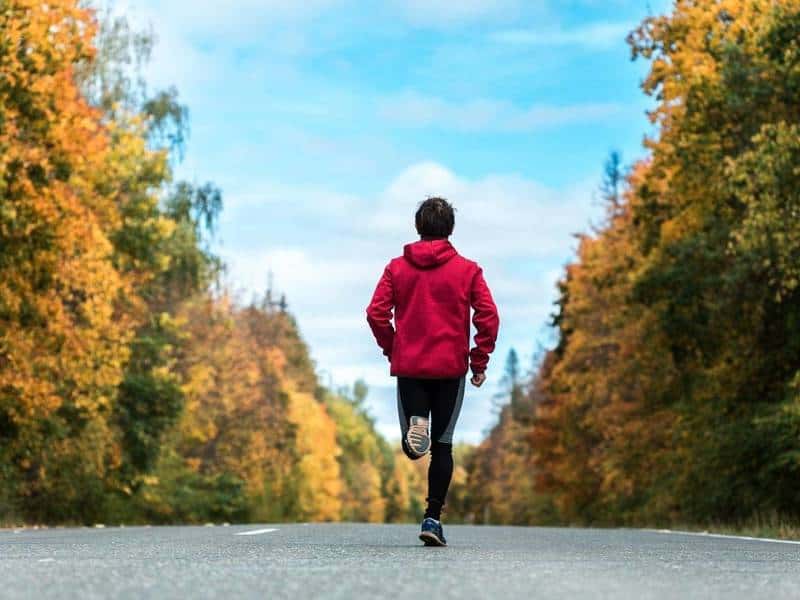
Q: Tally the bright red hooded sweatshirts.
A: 1